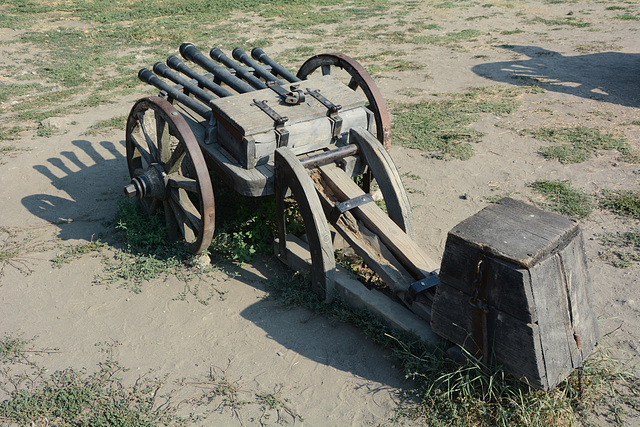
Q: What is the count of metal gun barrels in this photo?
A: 7